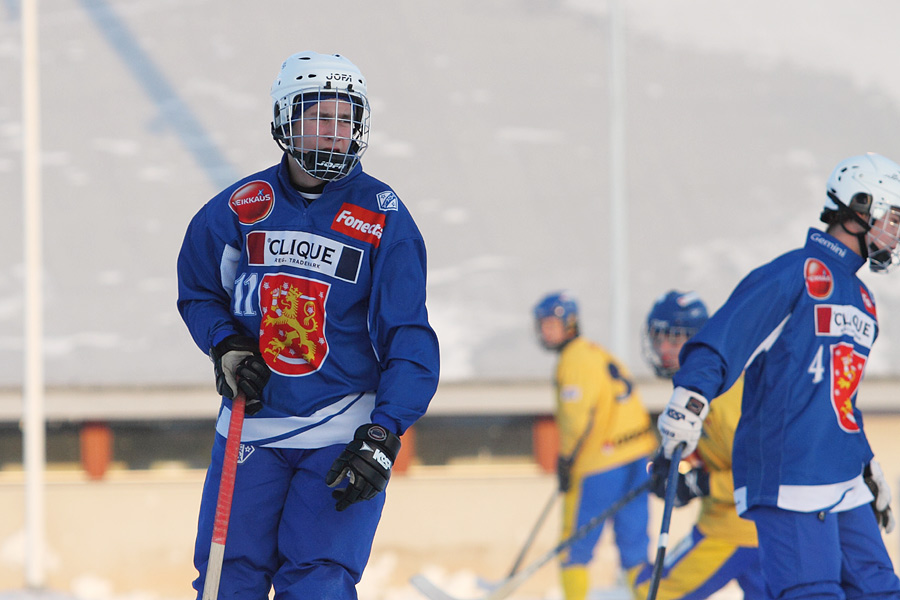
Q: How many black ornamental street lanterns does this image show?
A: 0